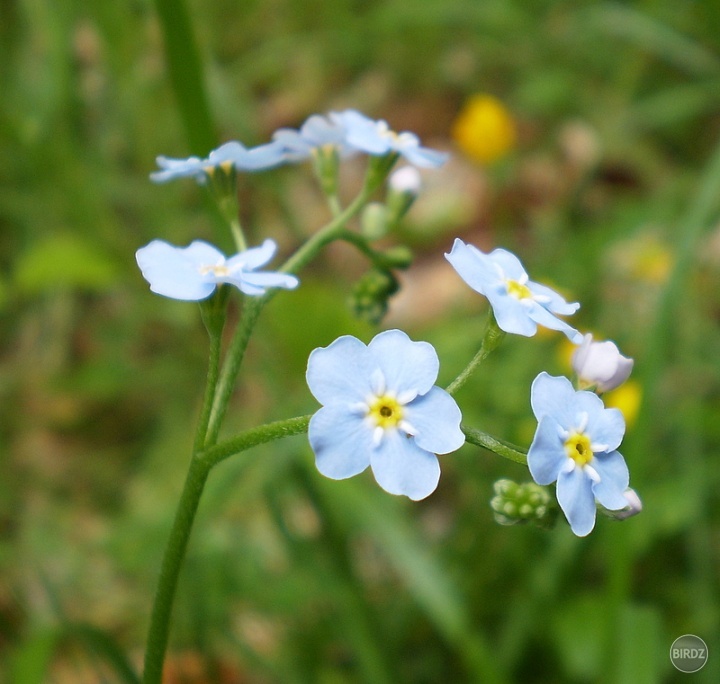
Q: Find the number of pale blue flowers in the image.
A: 7